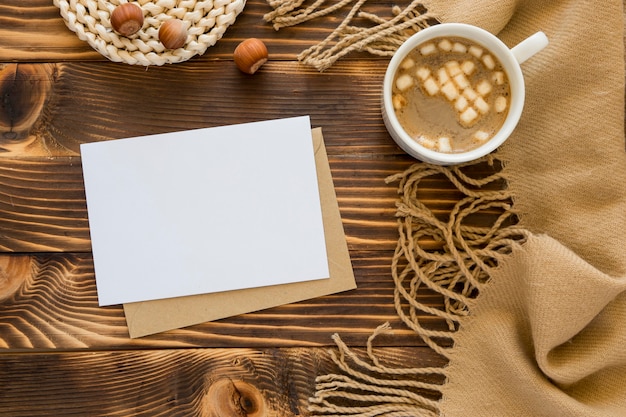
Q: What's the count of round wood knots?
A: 3